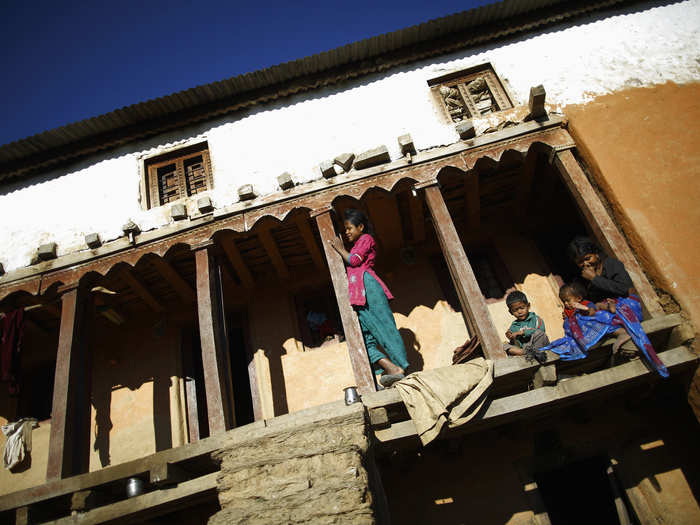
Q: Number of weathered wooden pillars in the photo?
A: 5